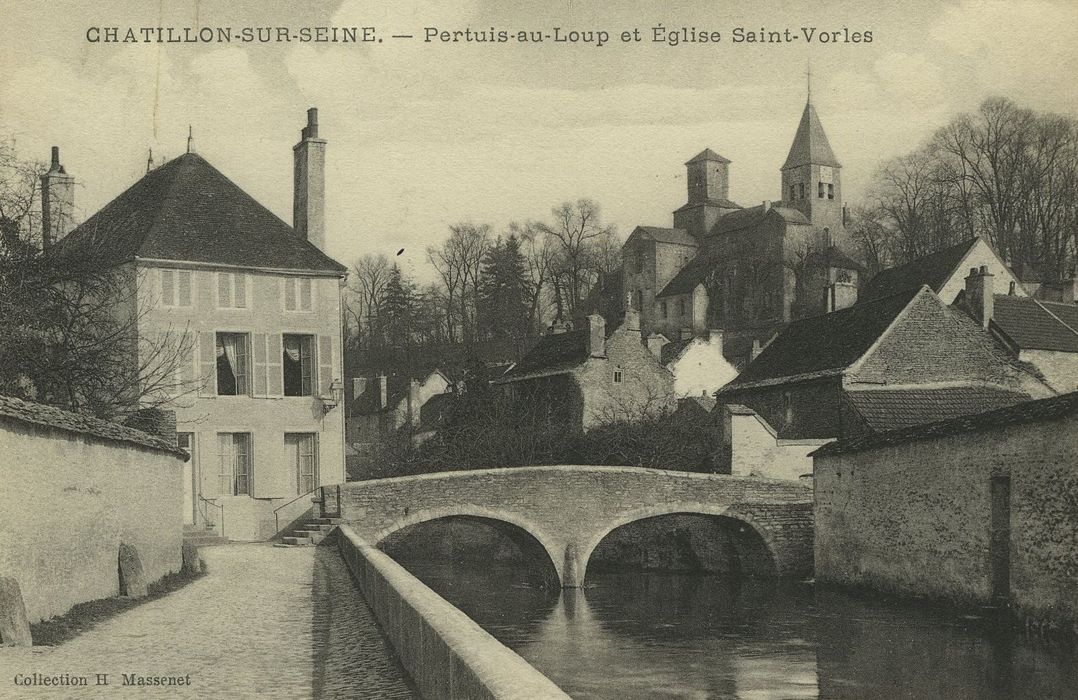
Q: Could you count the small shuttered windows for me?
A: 3